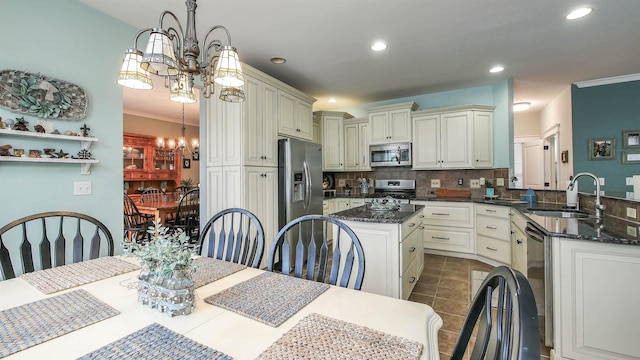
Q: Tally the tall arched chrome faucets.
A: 1